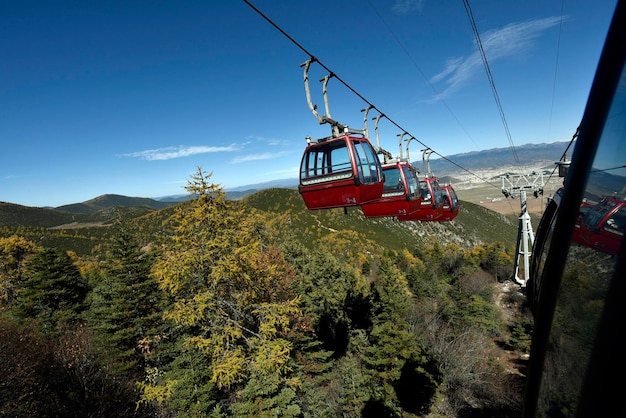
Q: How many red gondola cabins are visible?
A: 4